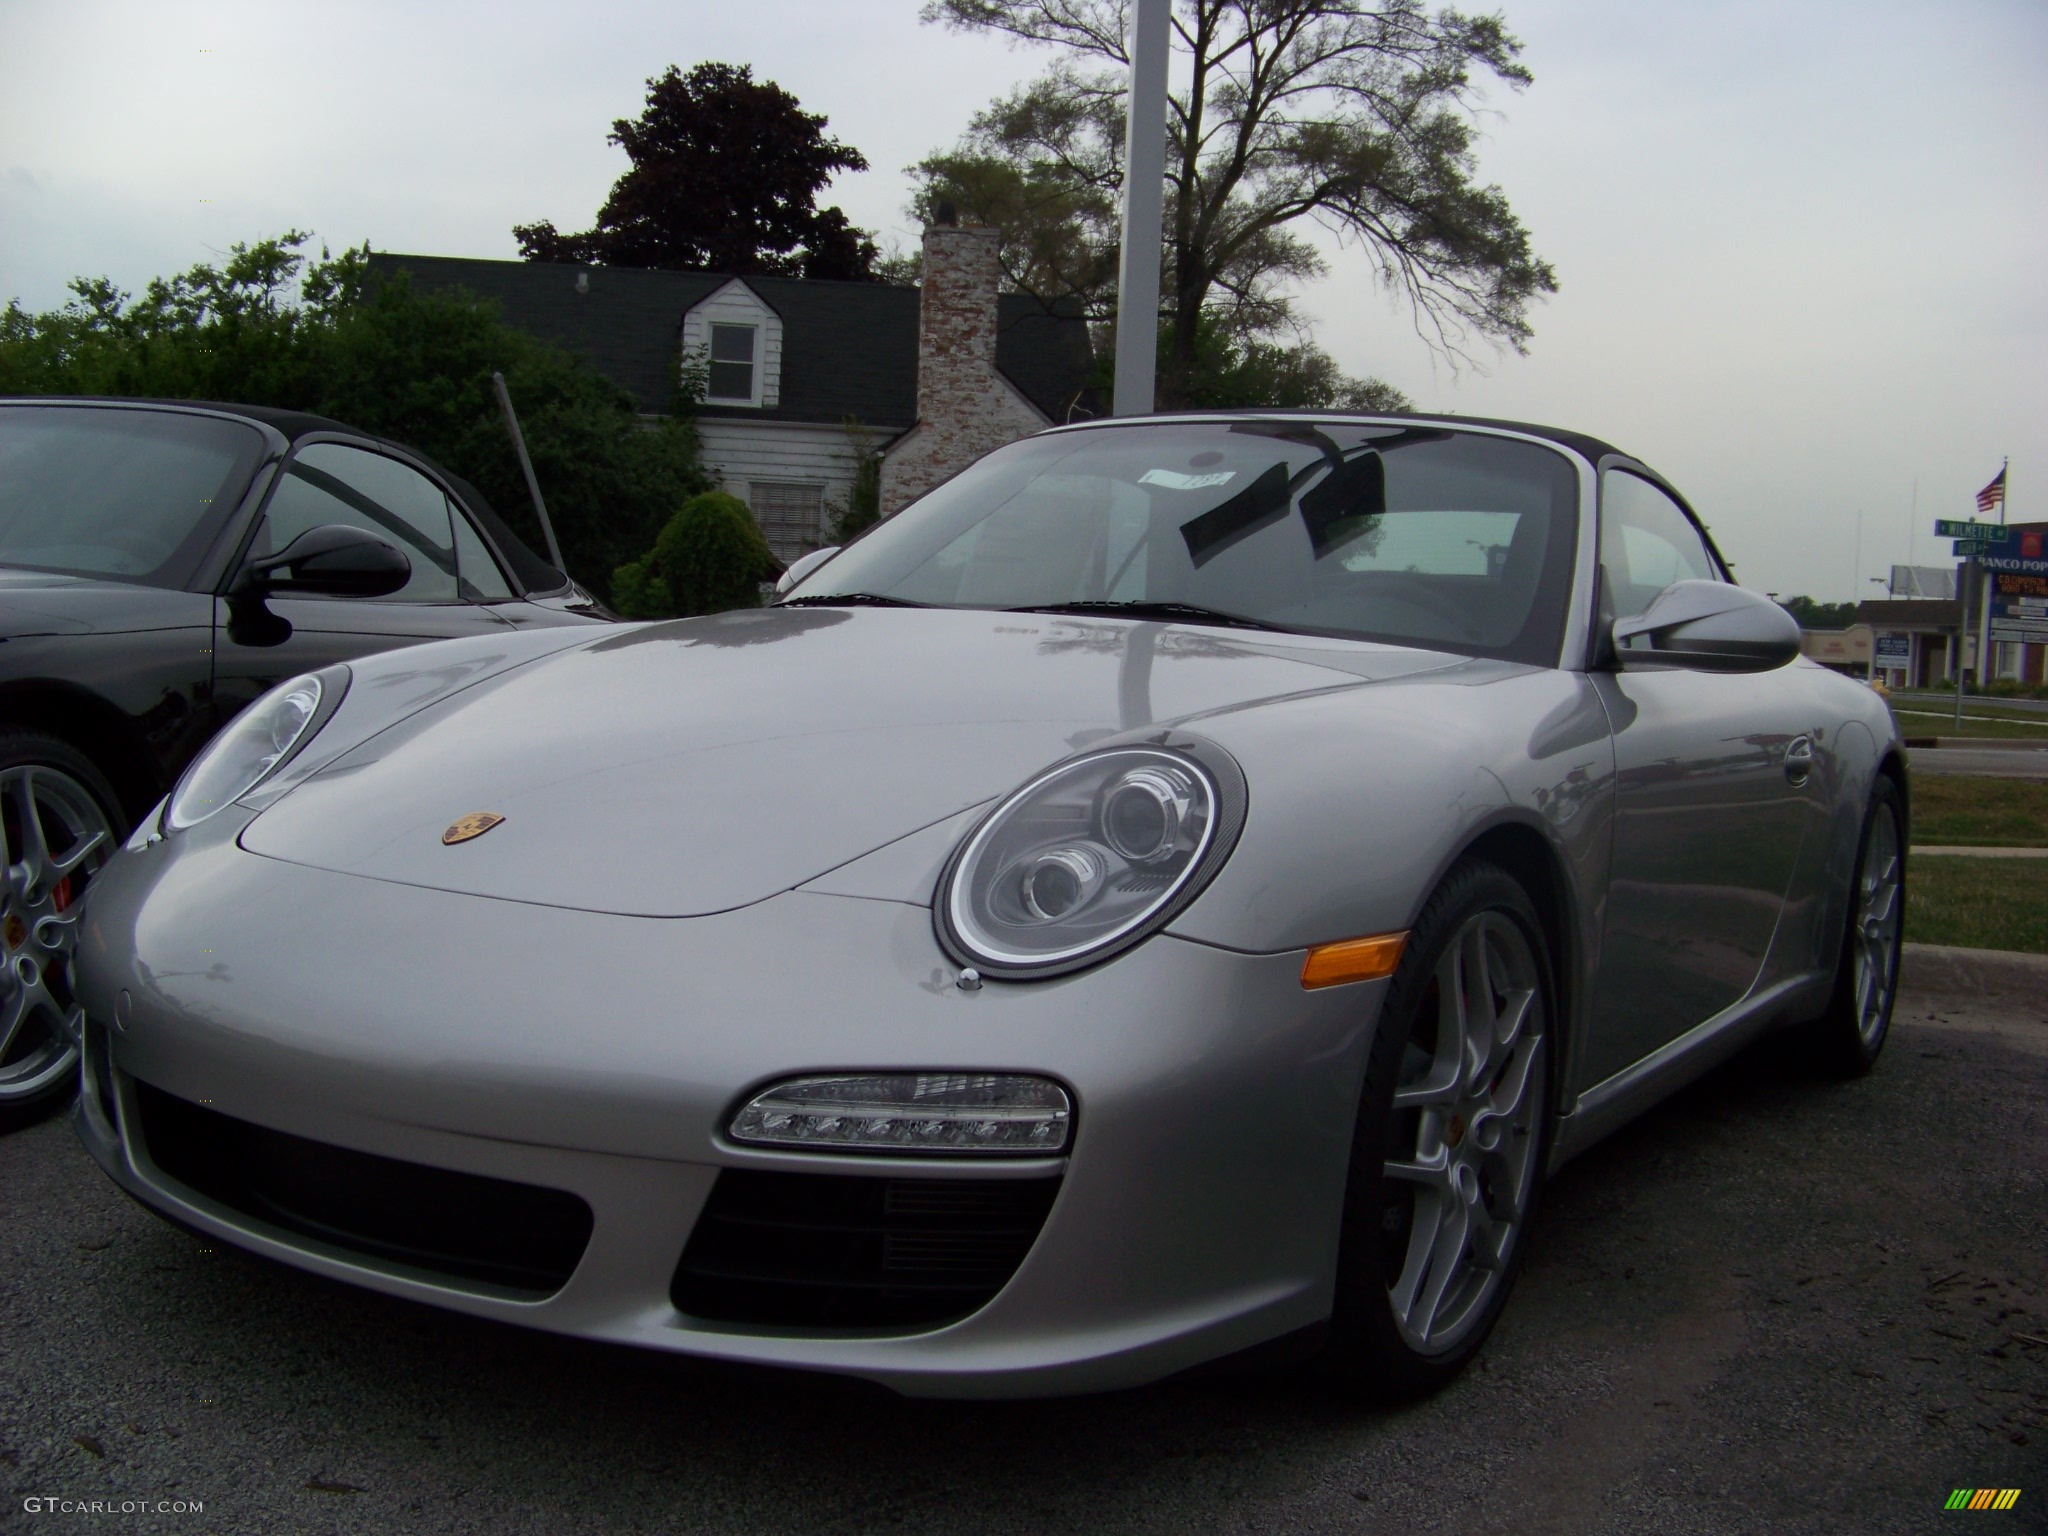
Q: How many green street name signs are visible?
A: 2